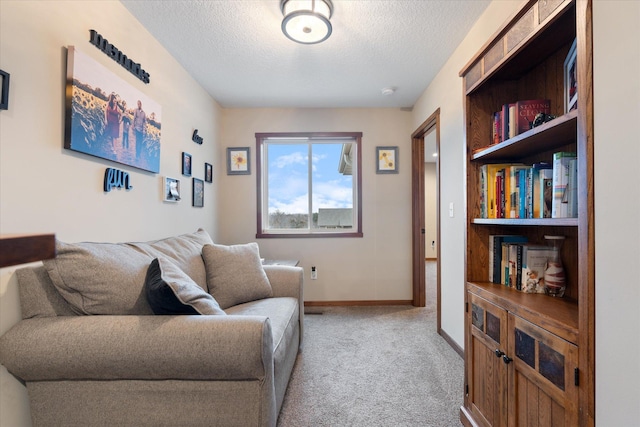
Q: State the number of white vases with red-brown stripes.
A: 1